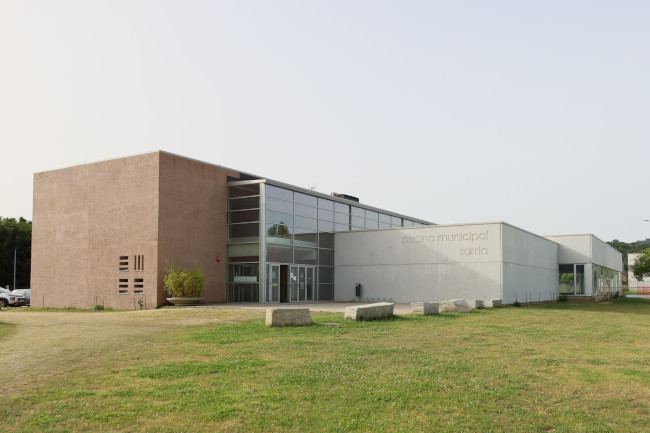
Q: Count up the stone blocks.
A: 6